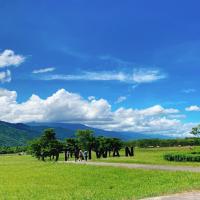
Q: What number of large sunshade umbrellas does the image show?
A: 0